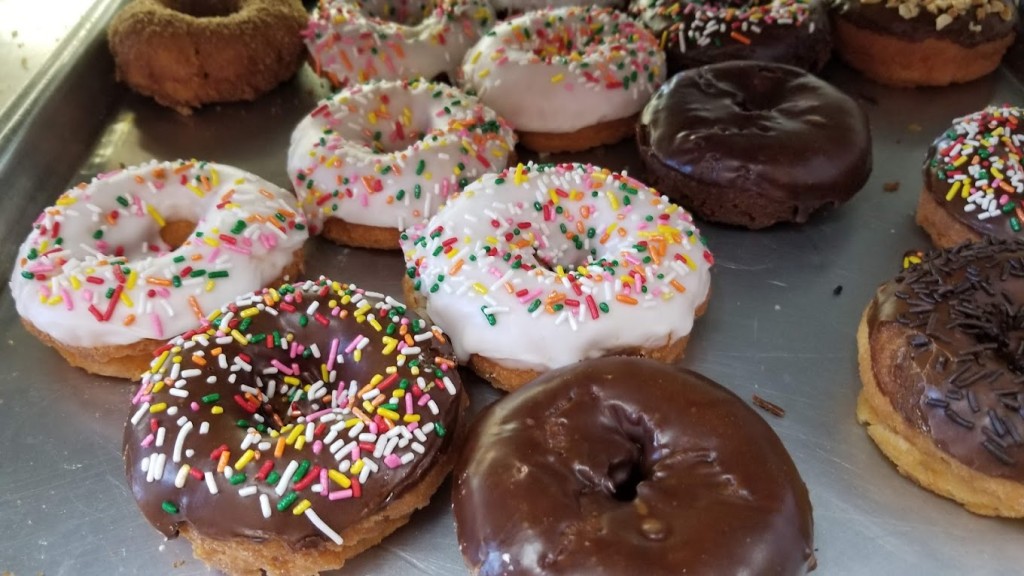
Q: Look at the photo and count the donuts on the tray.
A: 14